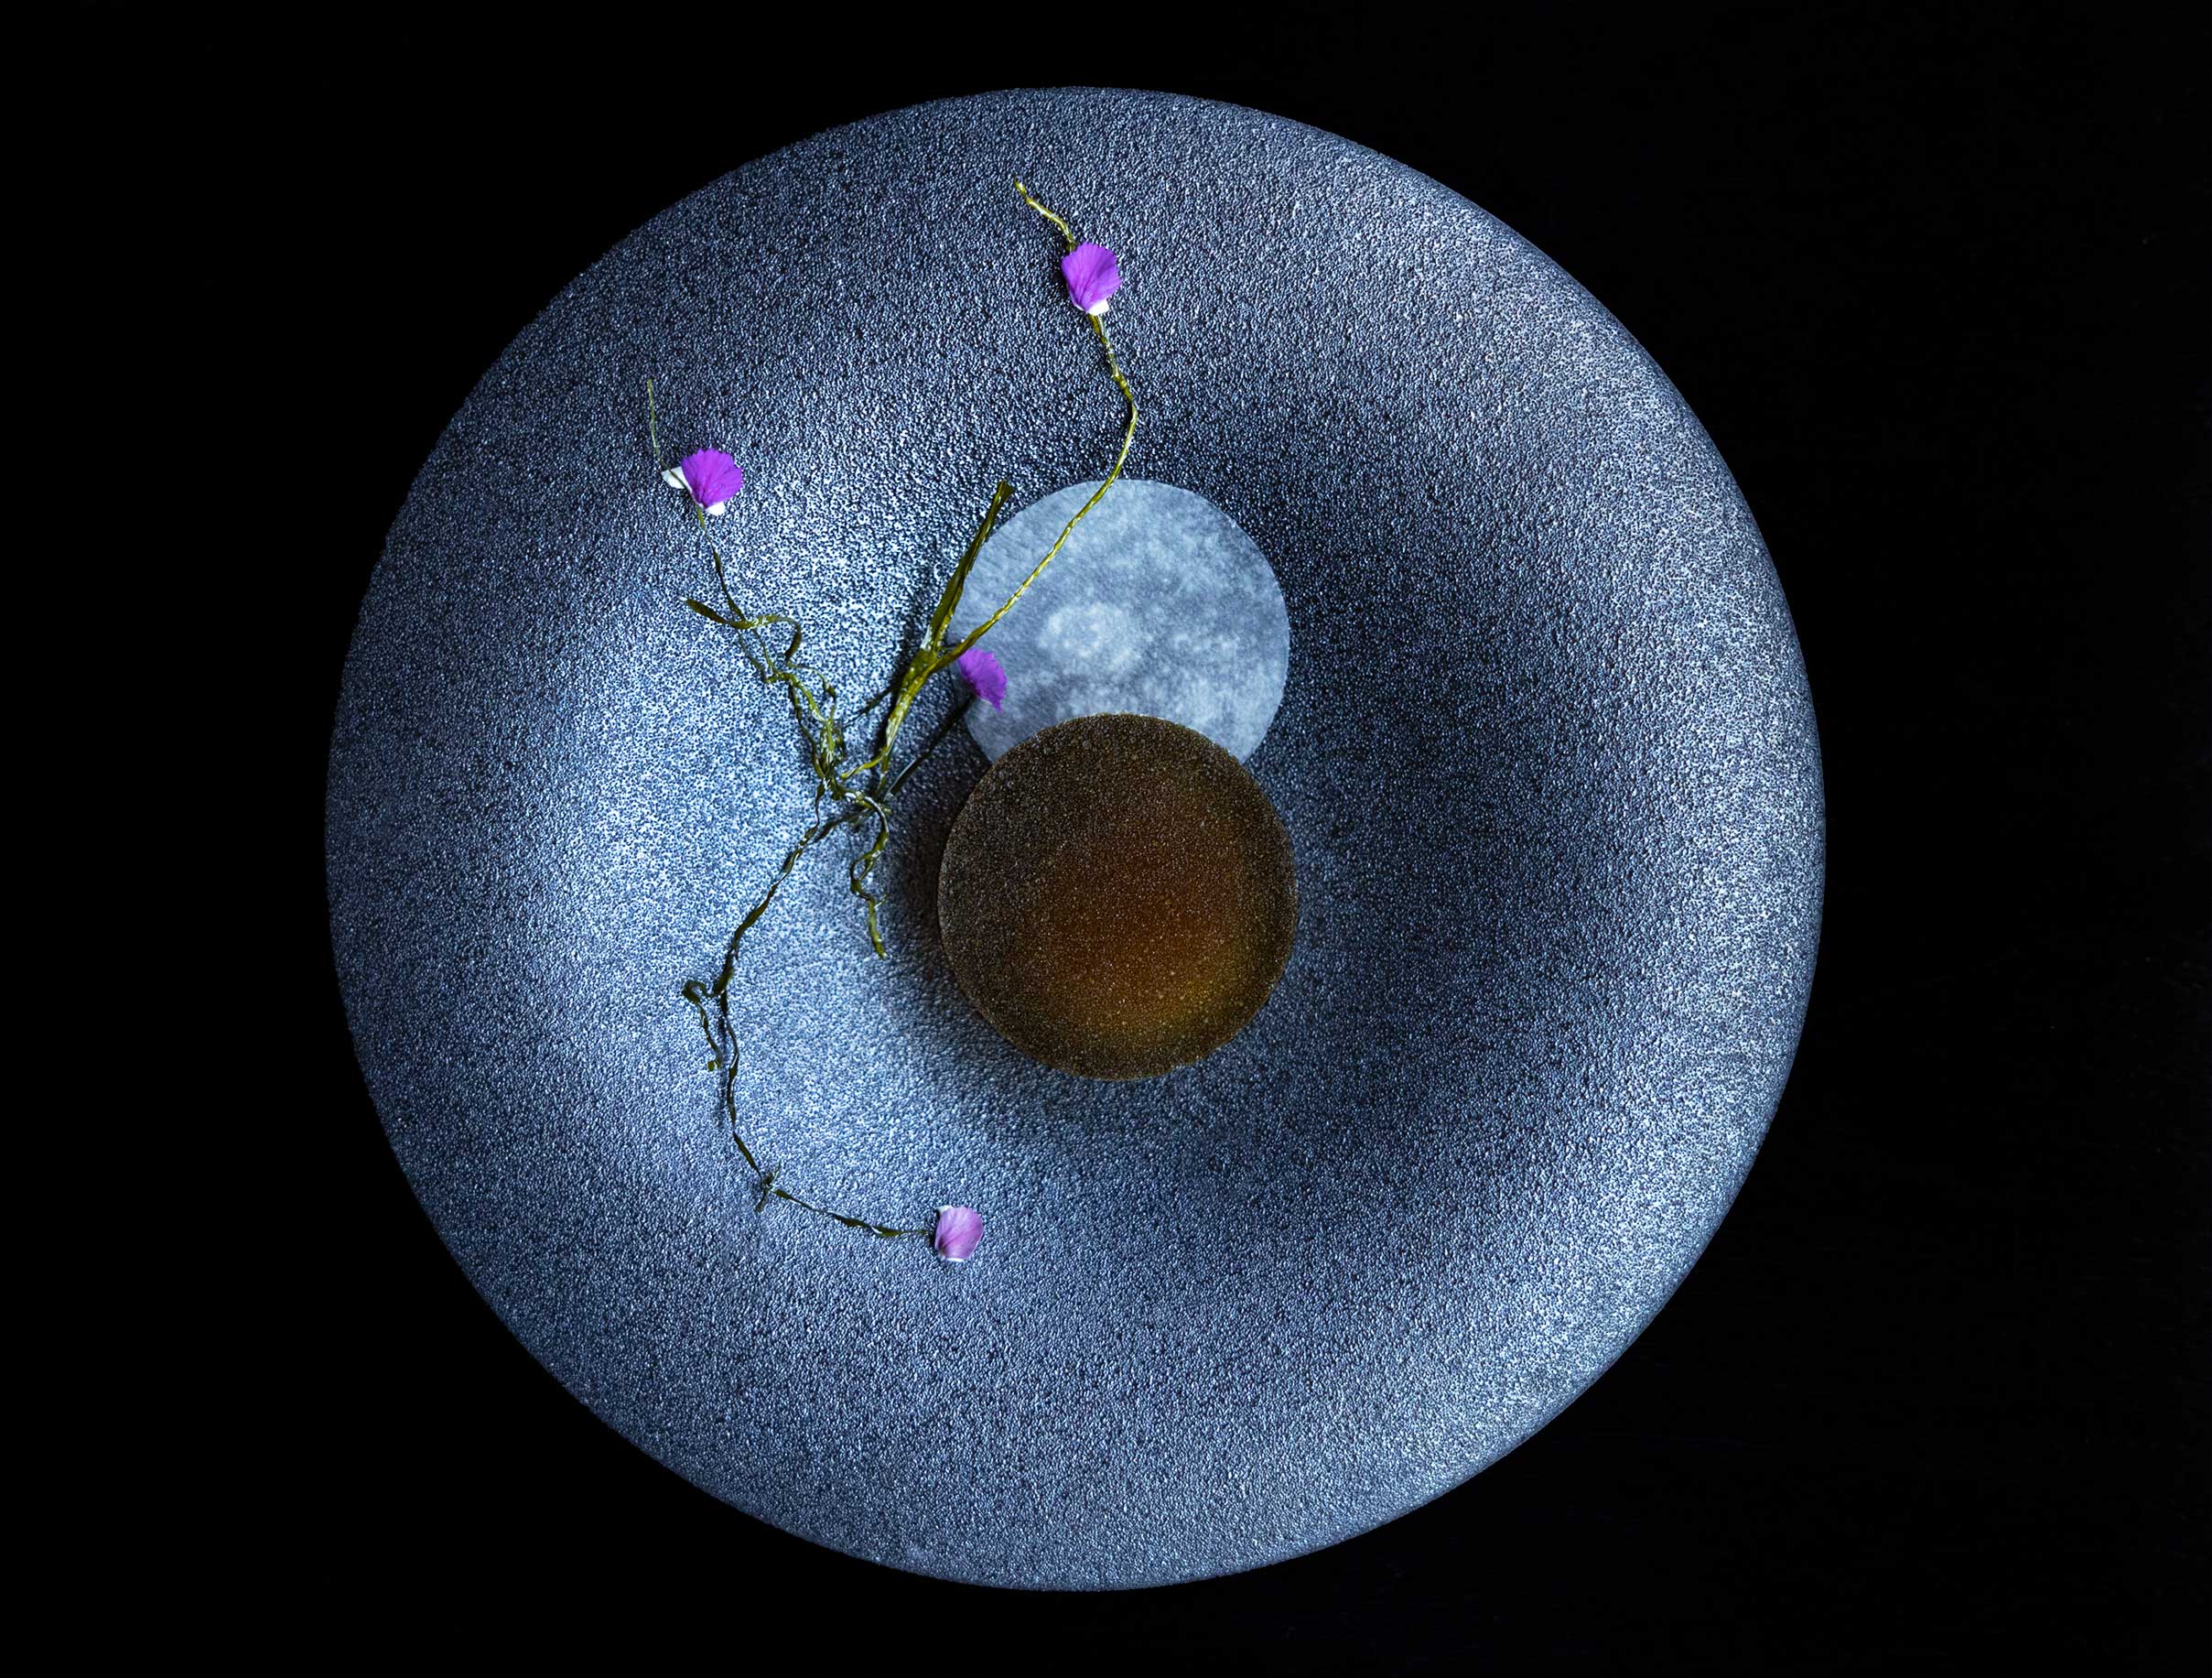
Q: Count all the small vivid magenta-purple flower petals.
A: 4